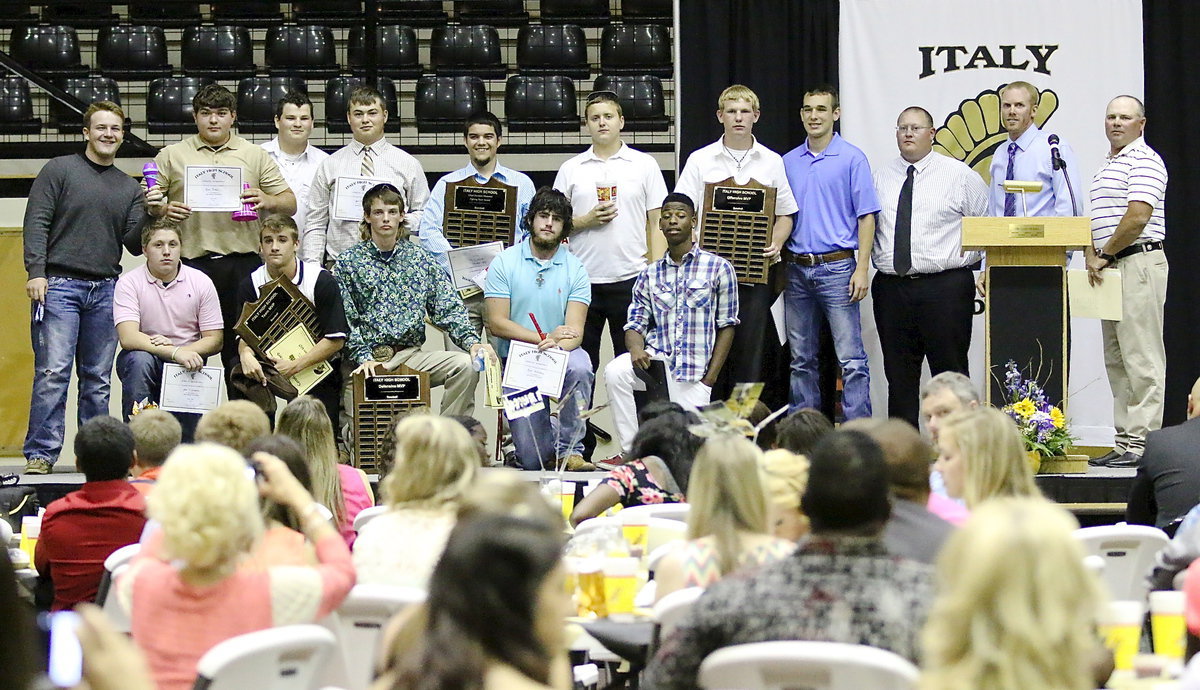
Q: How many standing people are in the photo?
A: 11